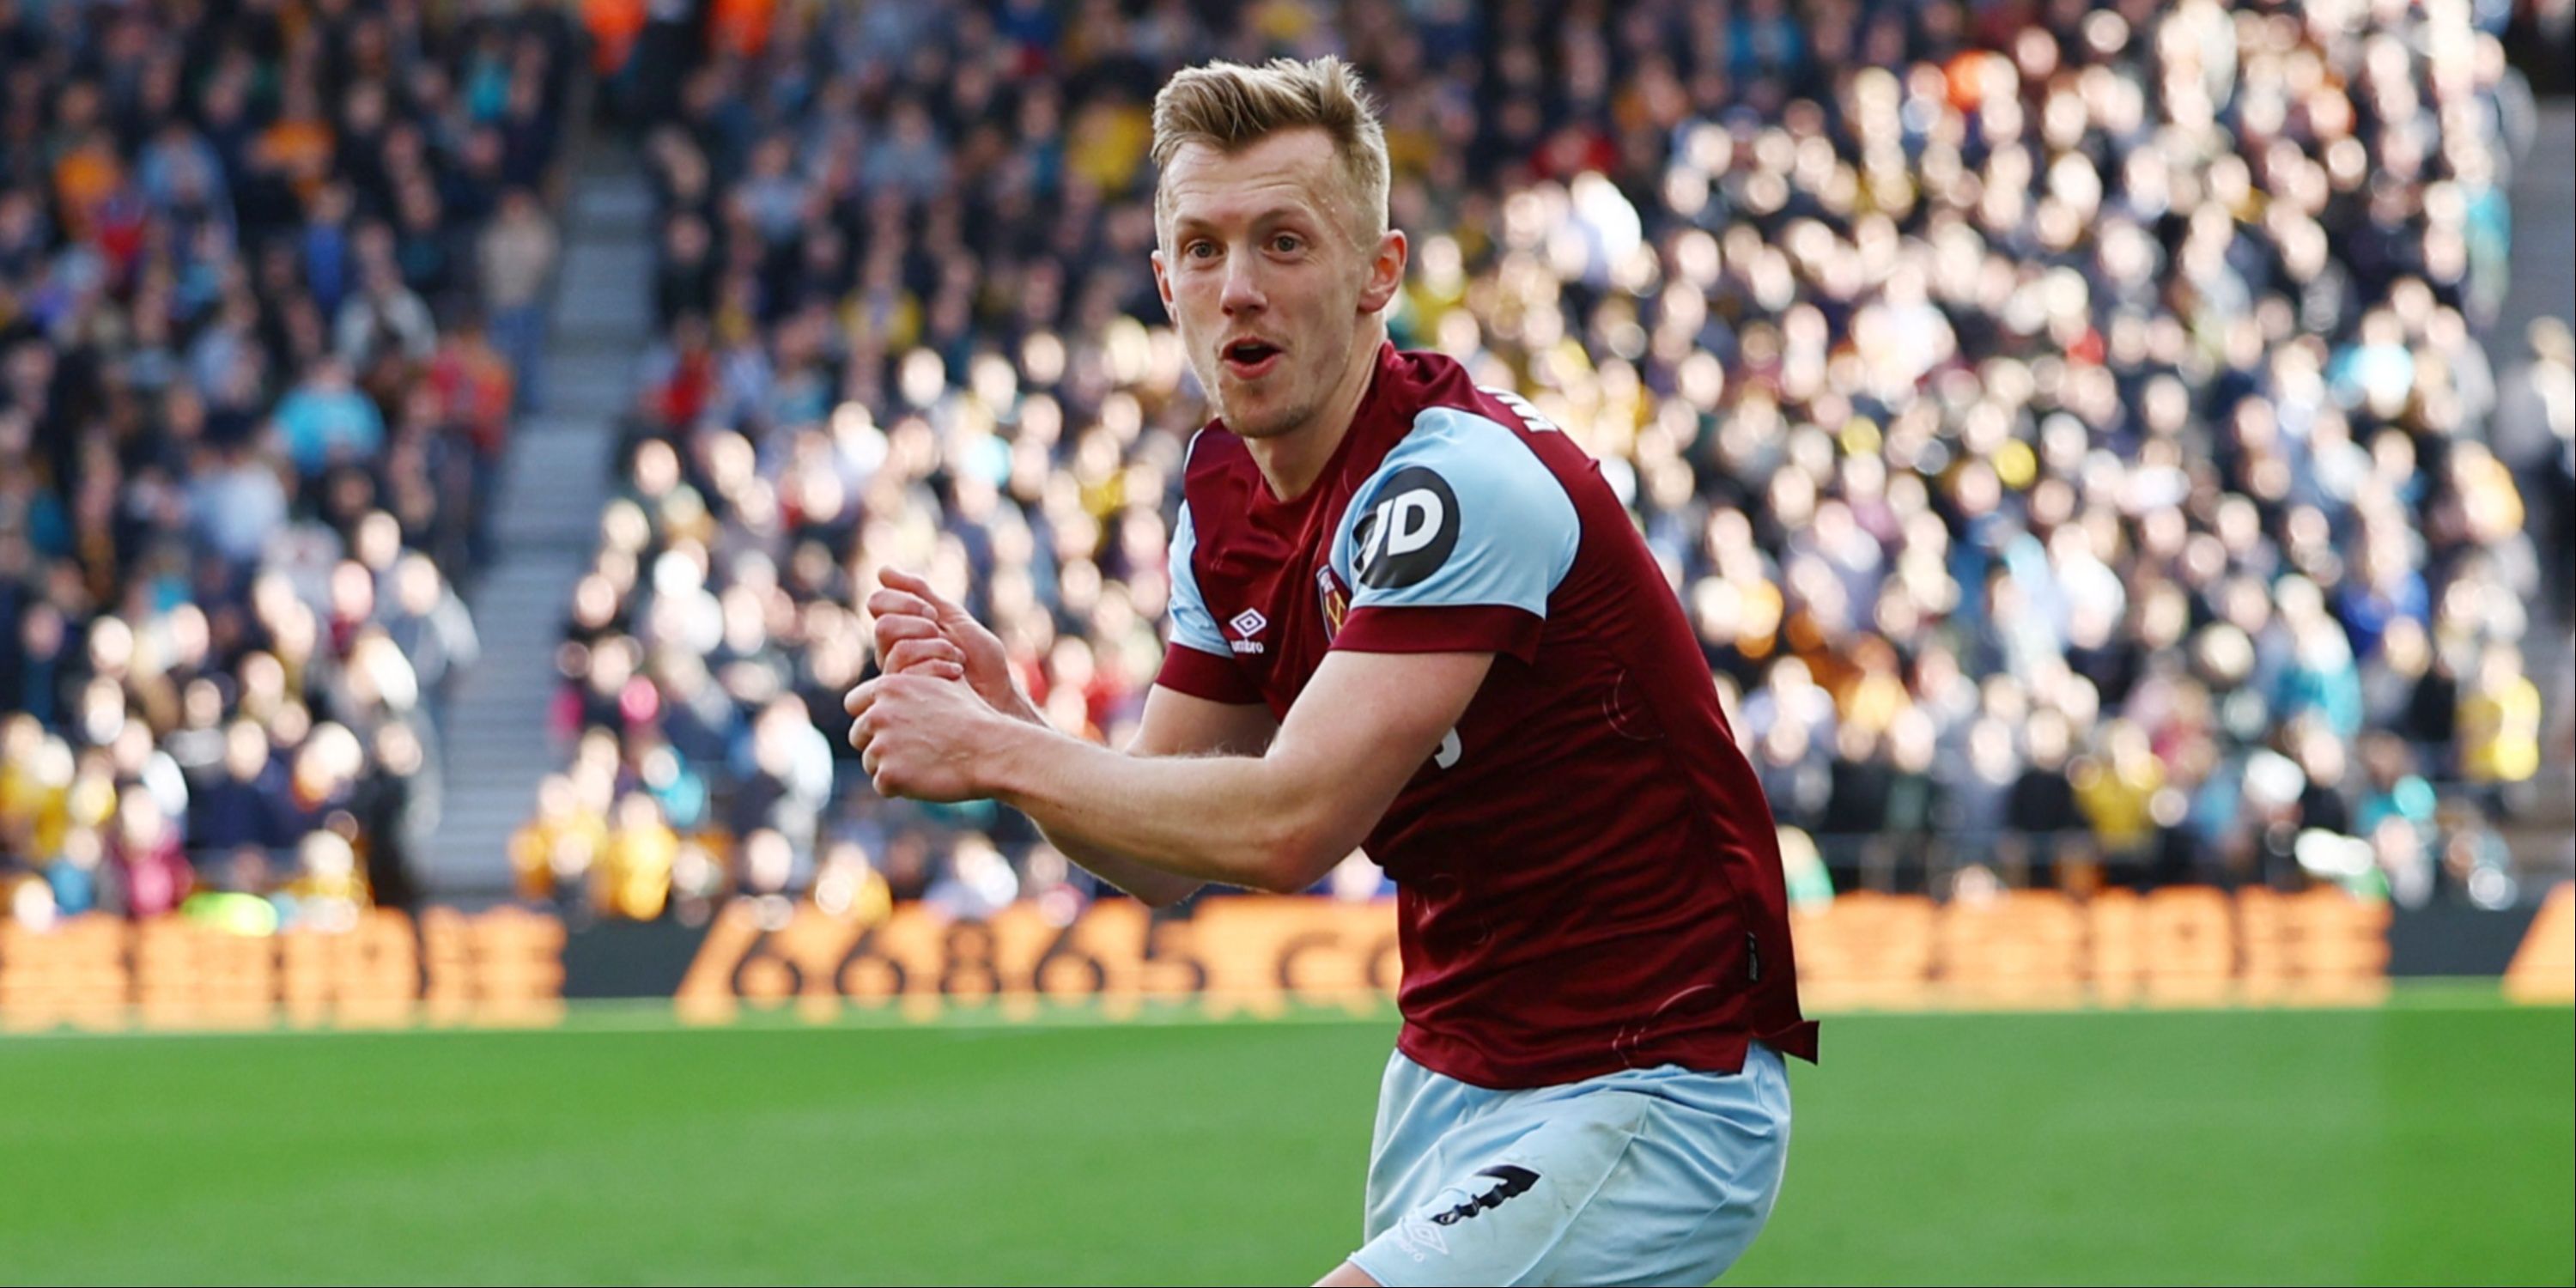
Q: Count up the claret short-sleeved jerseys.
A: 1